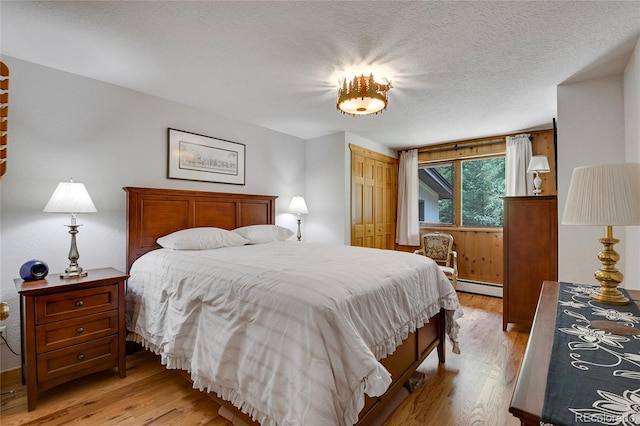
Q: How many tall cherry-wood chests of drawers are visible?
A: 1